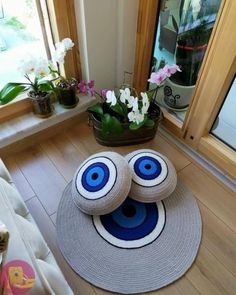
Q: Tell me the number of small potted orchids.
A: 2